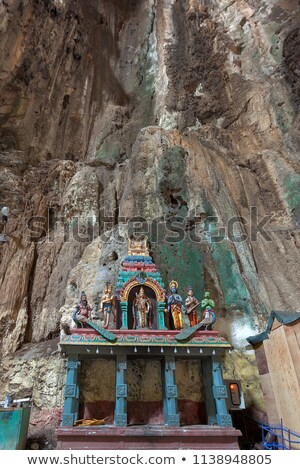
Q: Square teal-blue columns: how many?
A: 4